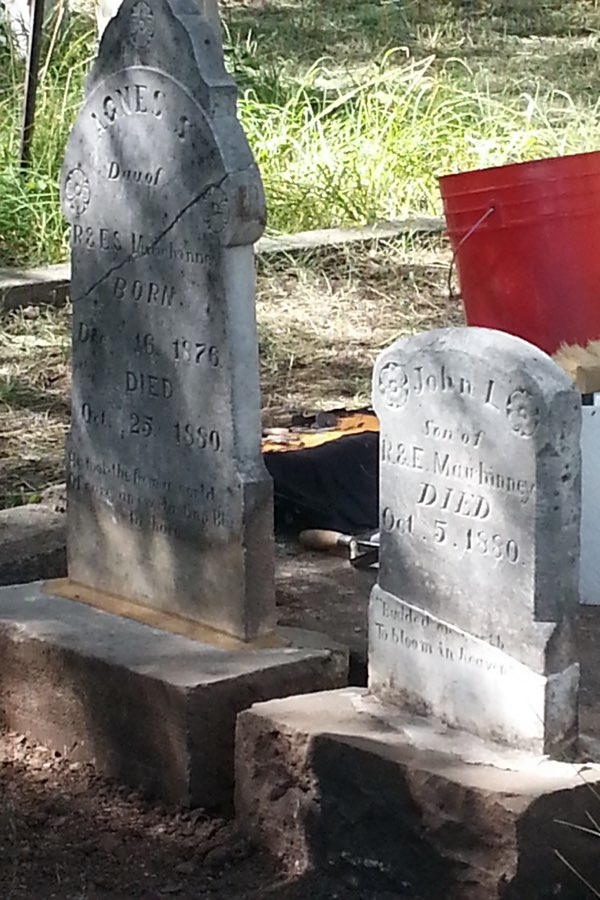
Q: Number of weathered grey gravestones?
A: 2